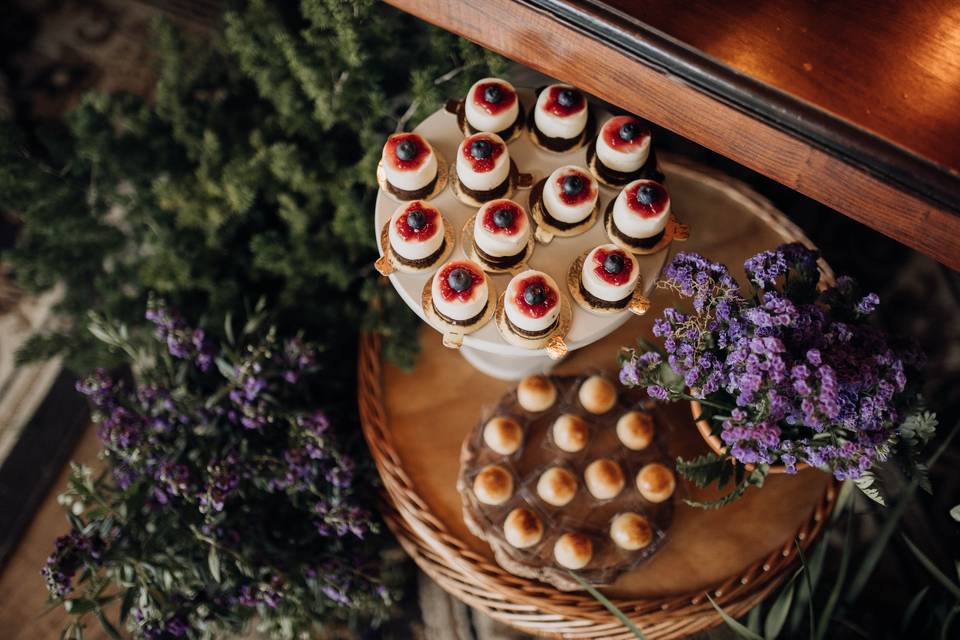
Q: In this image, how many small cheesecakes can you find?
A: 12